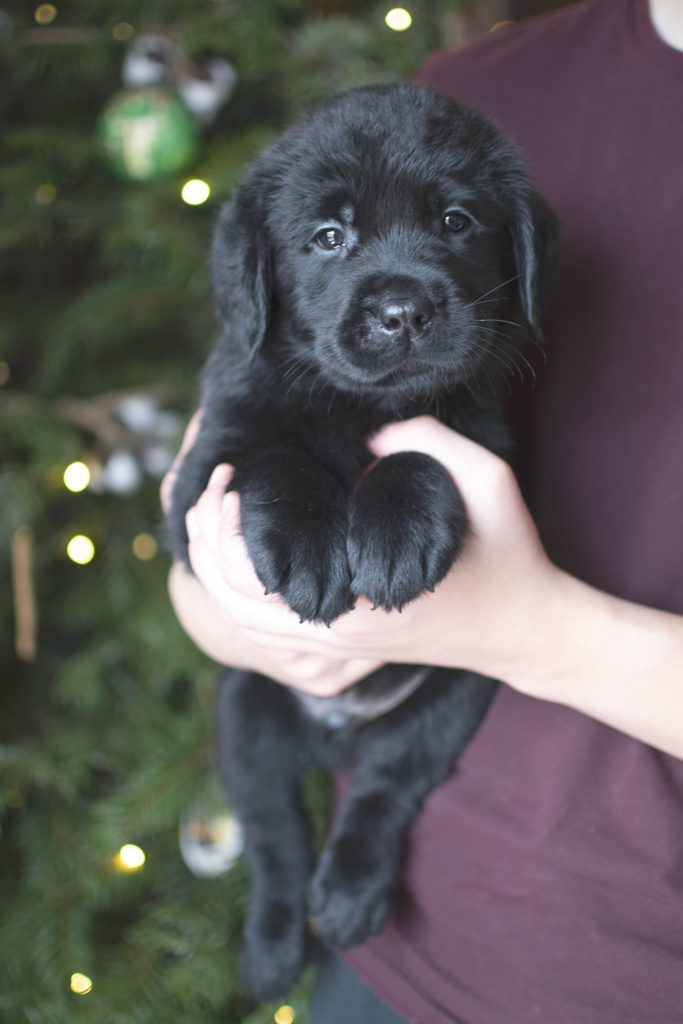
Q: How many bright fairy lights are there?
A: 7